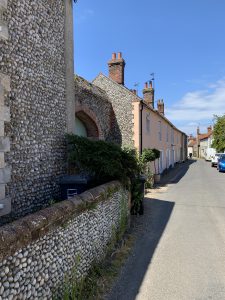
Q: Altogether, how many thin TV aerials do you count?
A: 2